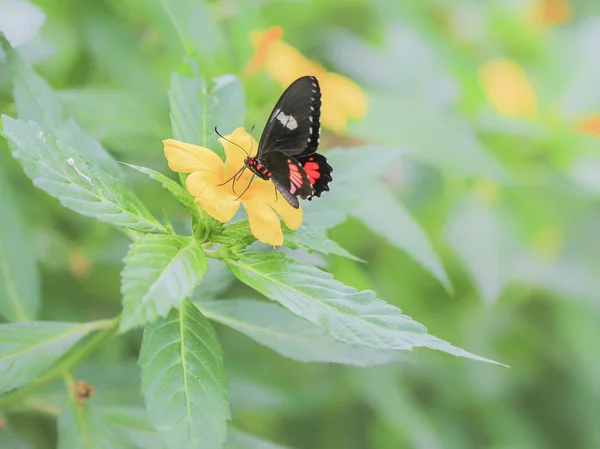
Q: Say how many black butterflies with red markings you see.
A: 1